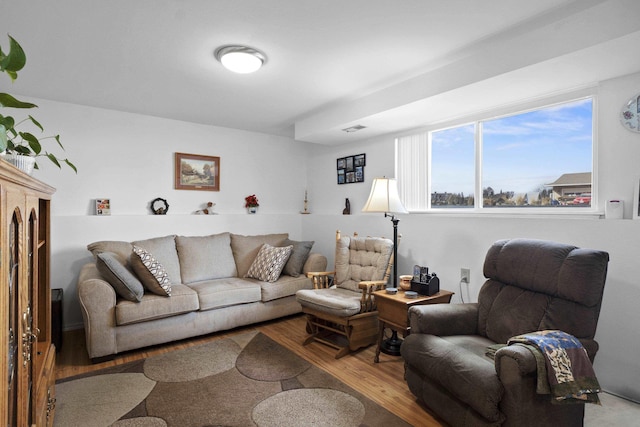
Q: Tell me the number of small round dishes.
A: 2